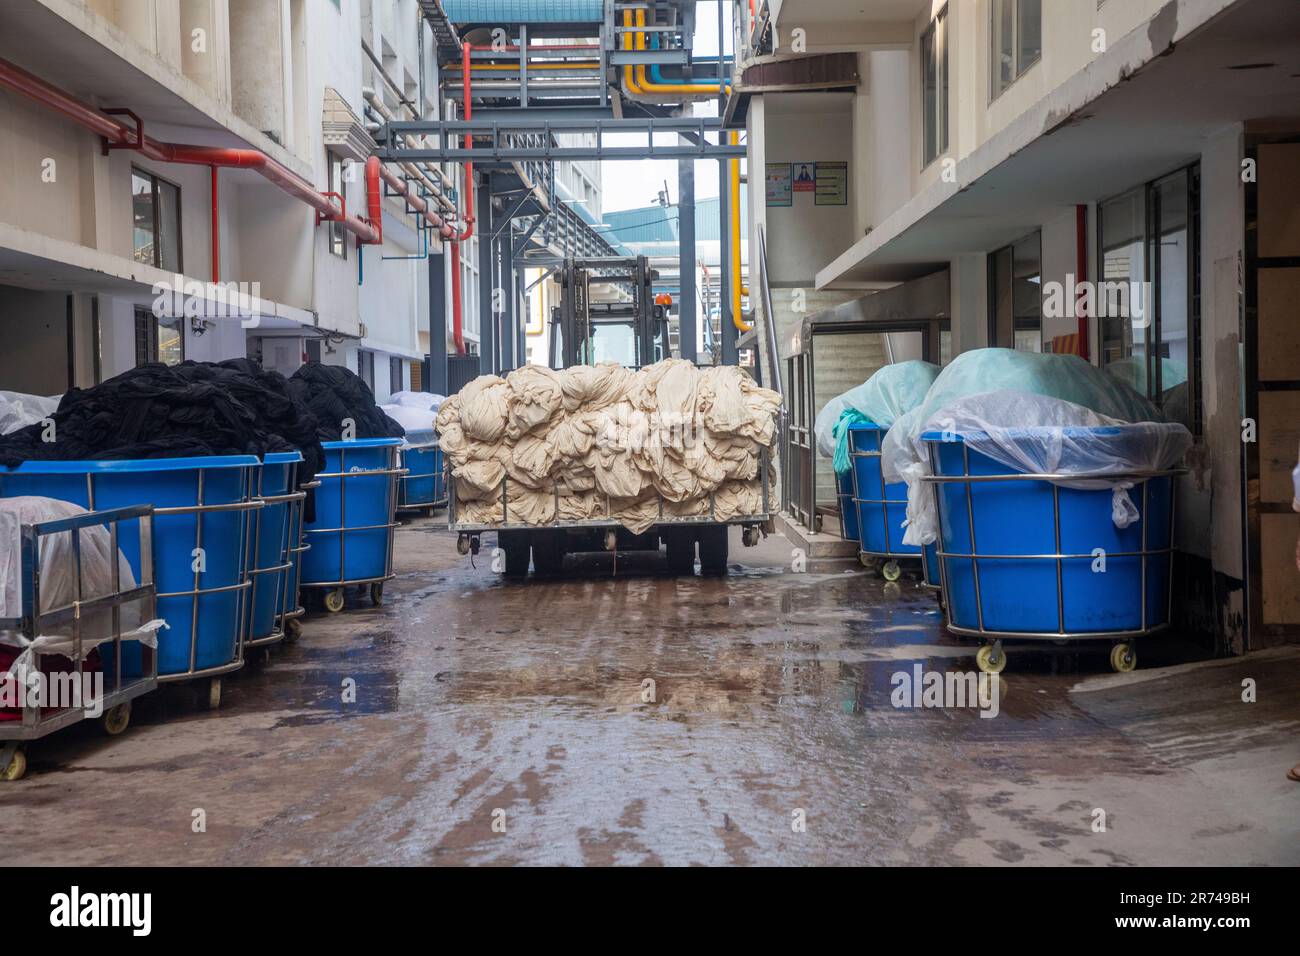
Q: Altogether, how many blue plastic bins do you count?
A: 9